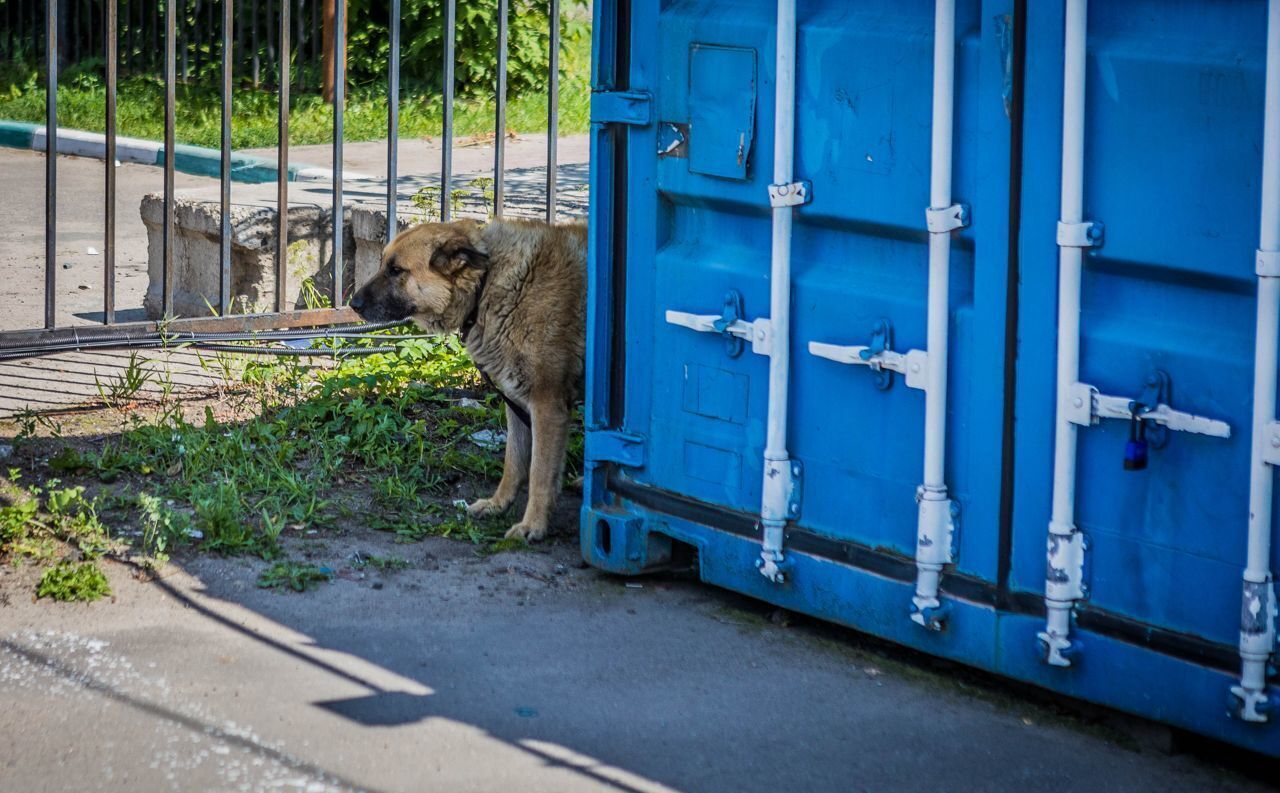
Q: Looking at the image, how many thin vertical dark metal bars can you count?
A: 10